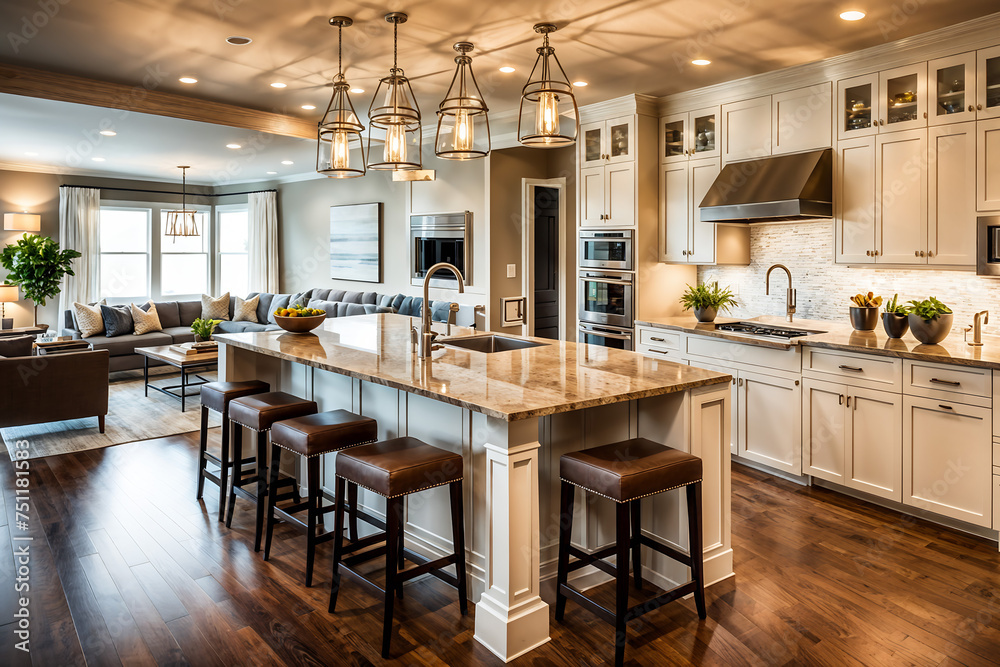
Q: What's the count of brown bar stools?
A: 5